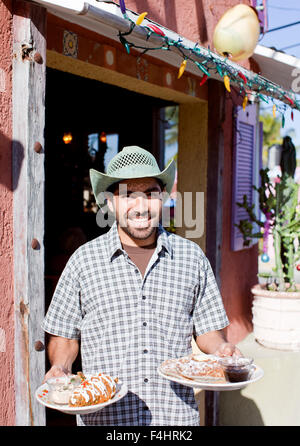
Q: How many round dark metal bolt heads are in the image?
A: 4